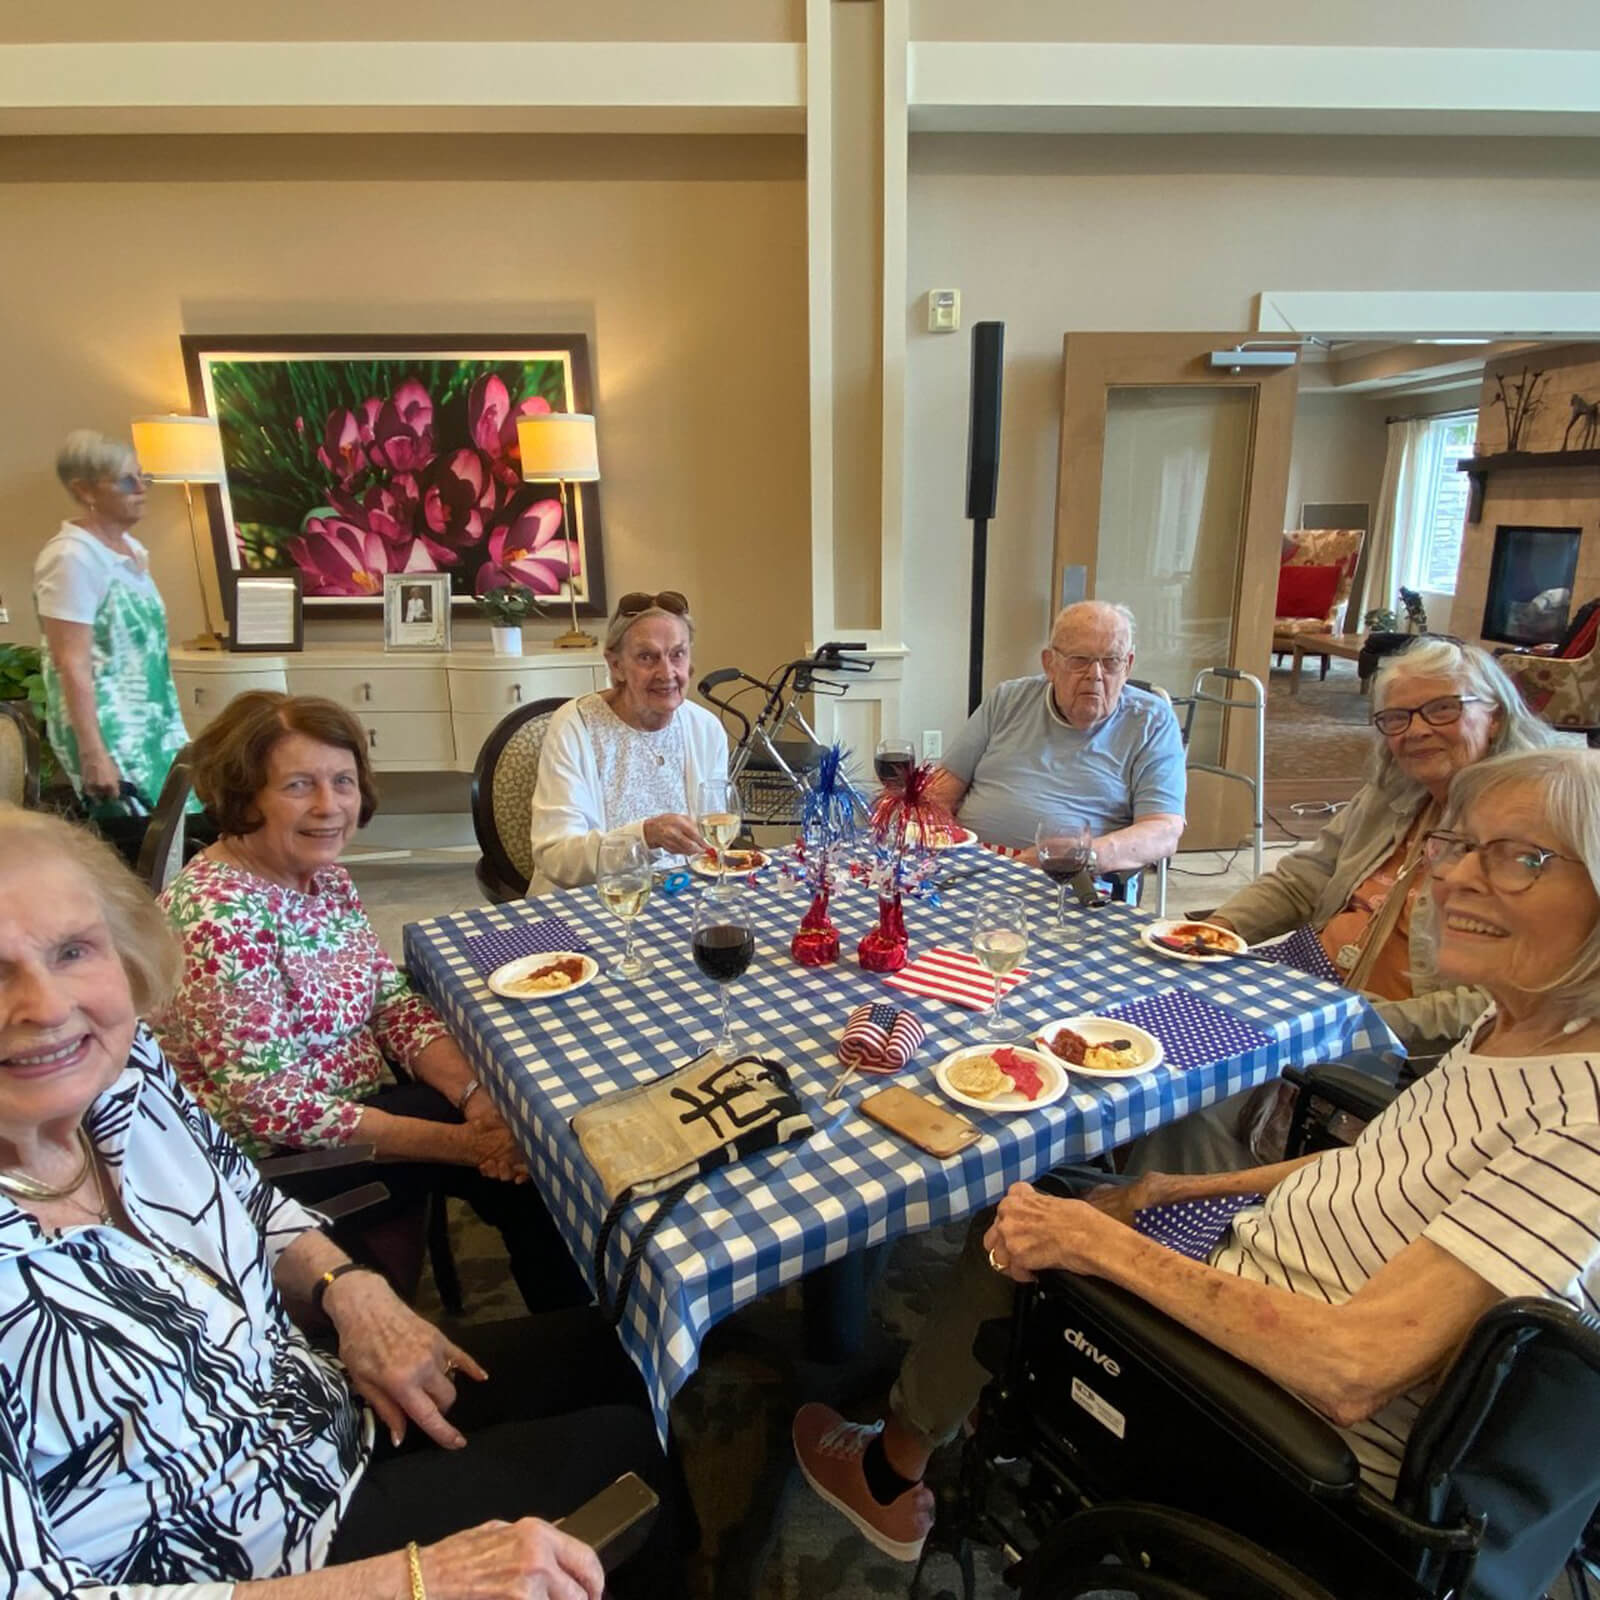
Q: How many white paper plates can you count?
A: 6